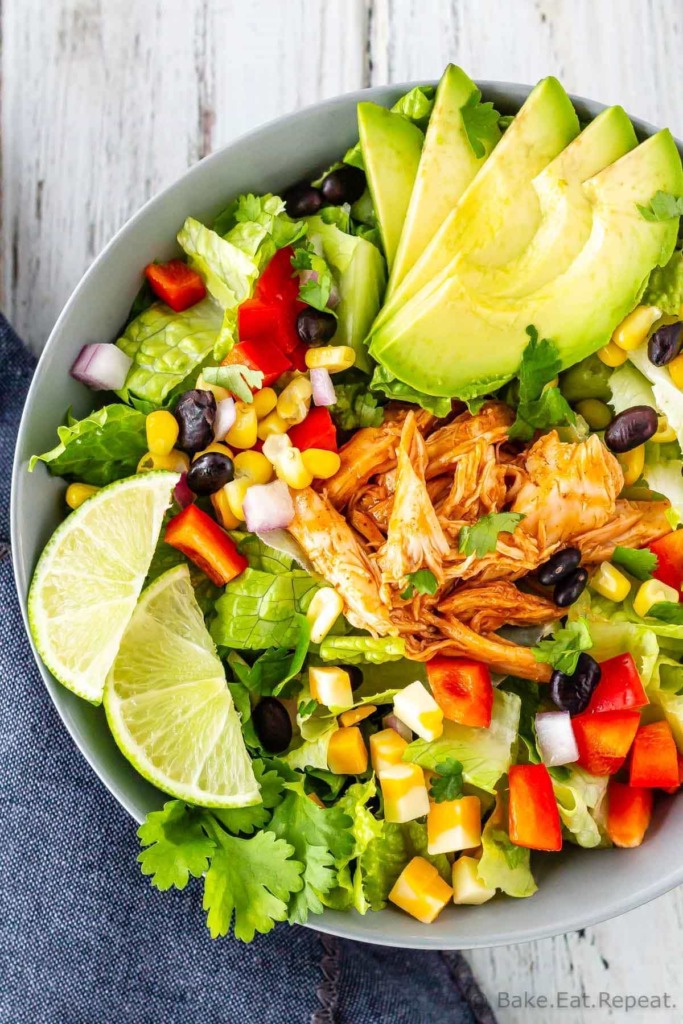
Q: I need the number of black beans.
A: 12